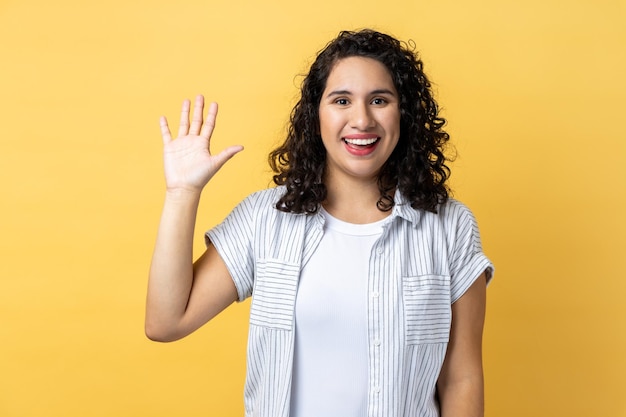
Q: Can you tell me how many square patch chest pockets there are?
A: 2